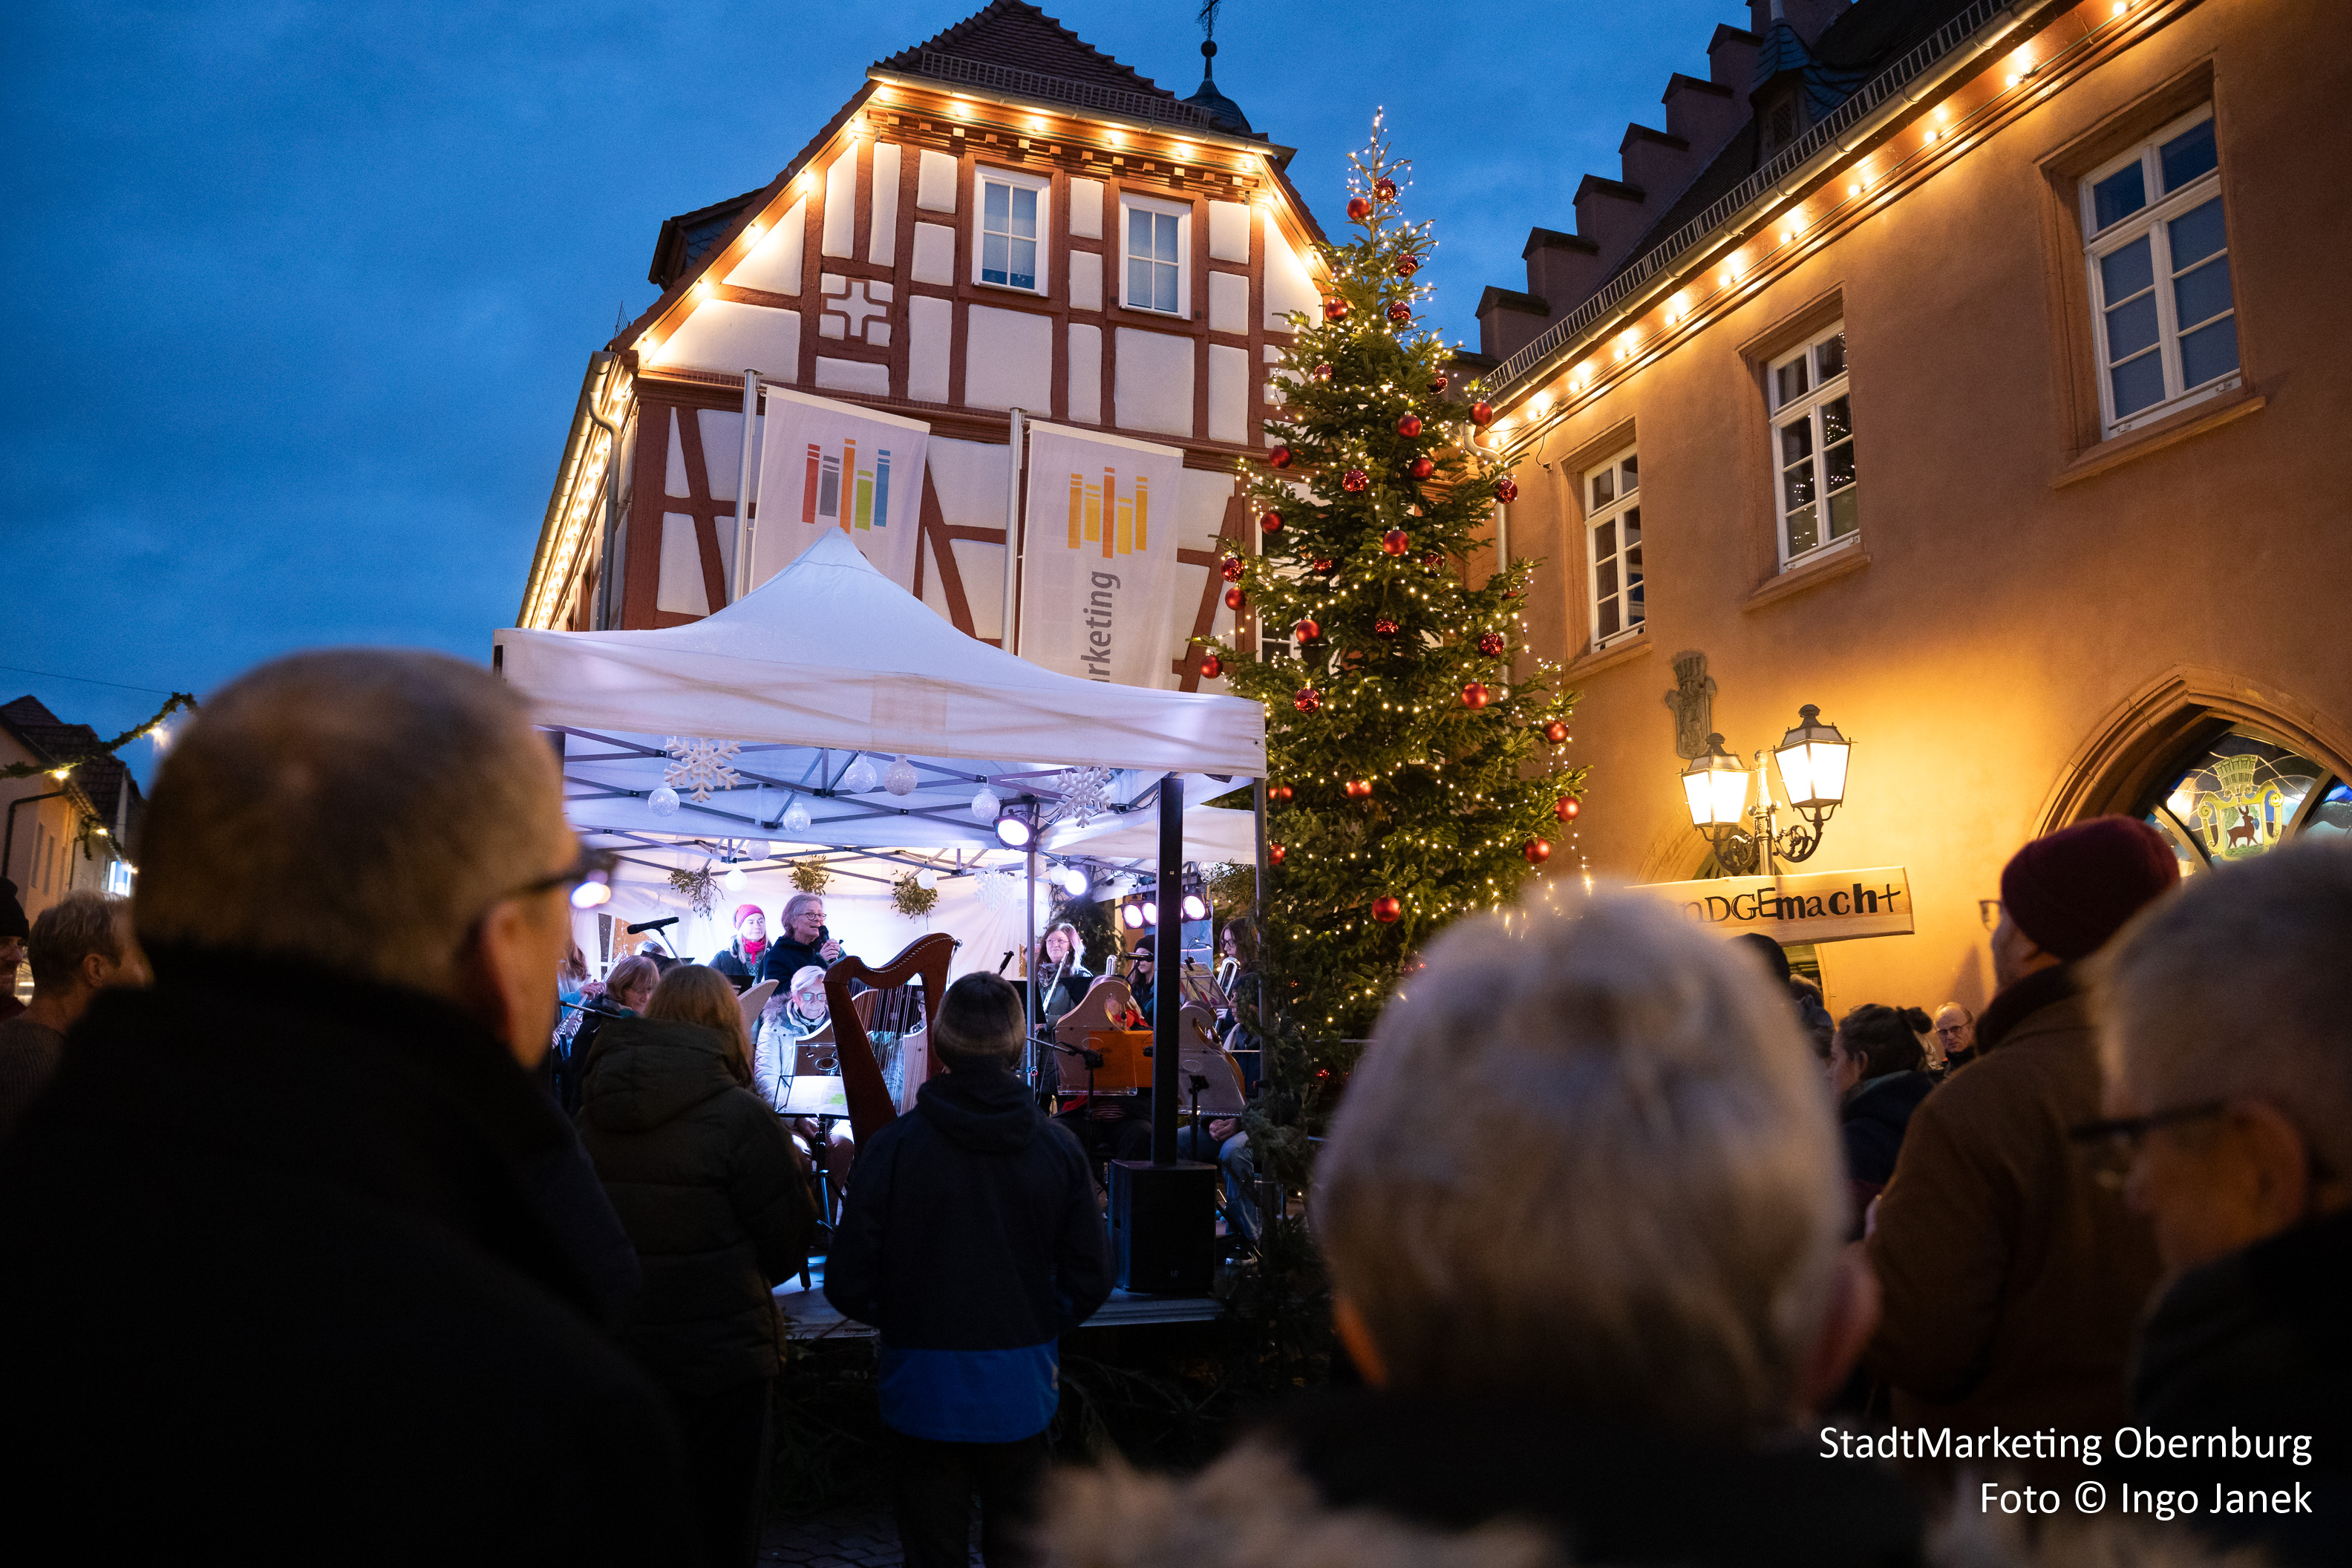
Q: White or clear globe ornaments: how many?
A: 10